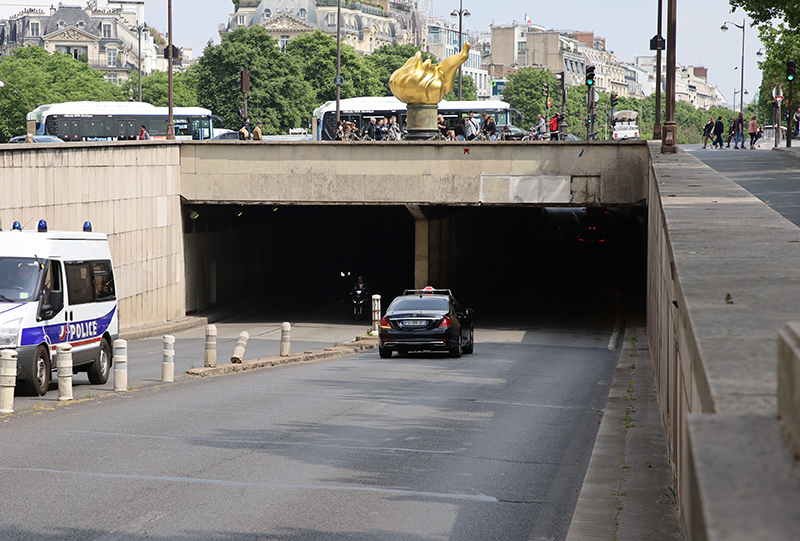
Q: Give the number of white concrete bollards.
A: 8